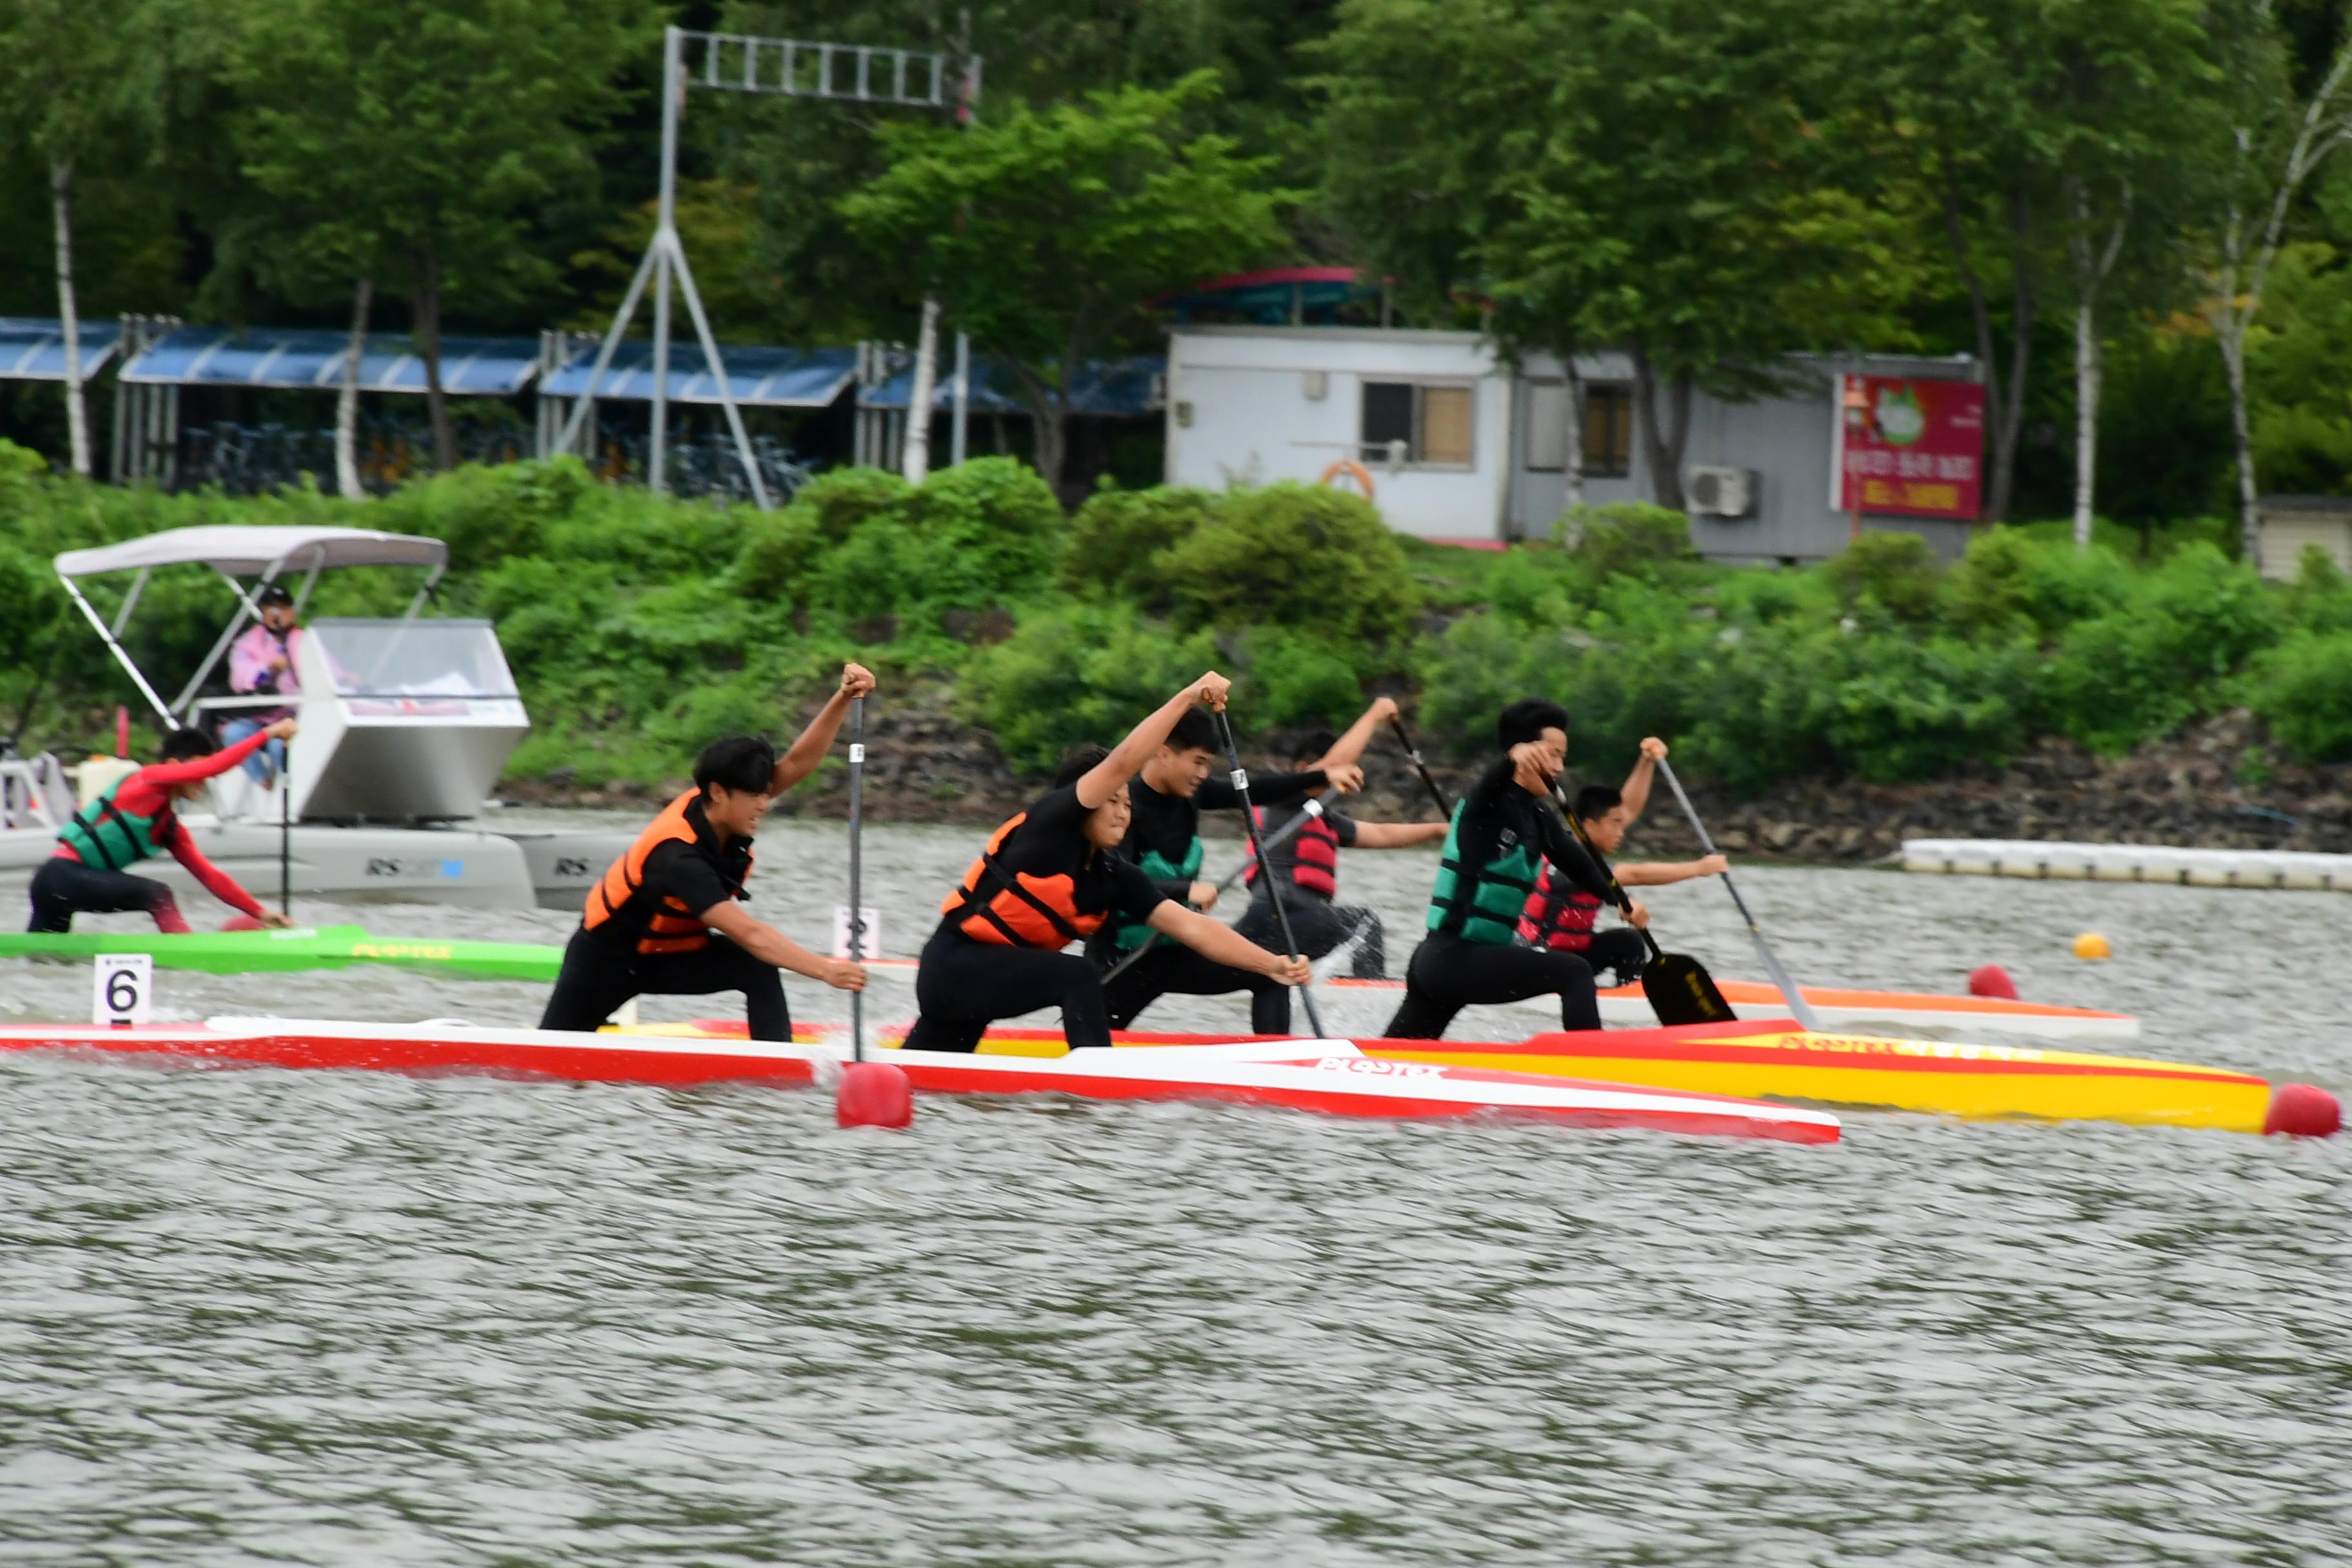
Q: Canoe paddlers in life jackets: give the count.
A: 7